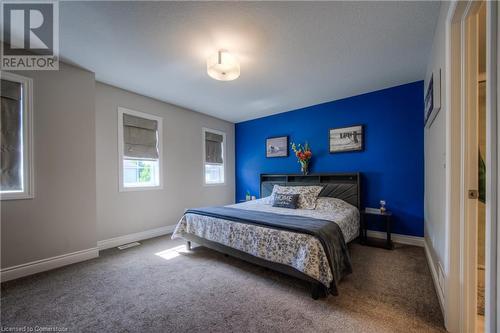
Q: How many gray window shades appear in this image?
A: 3